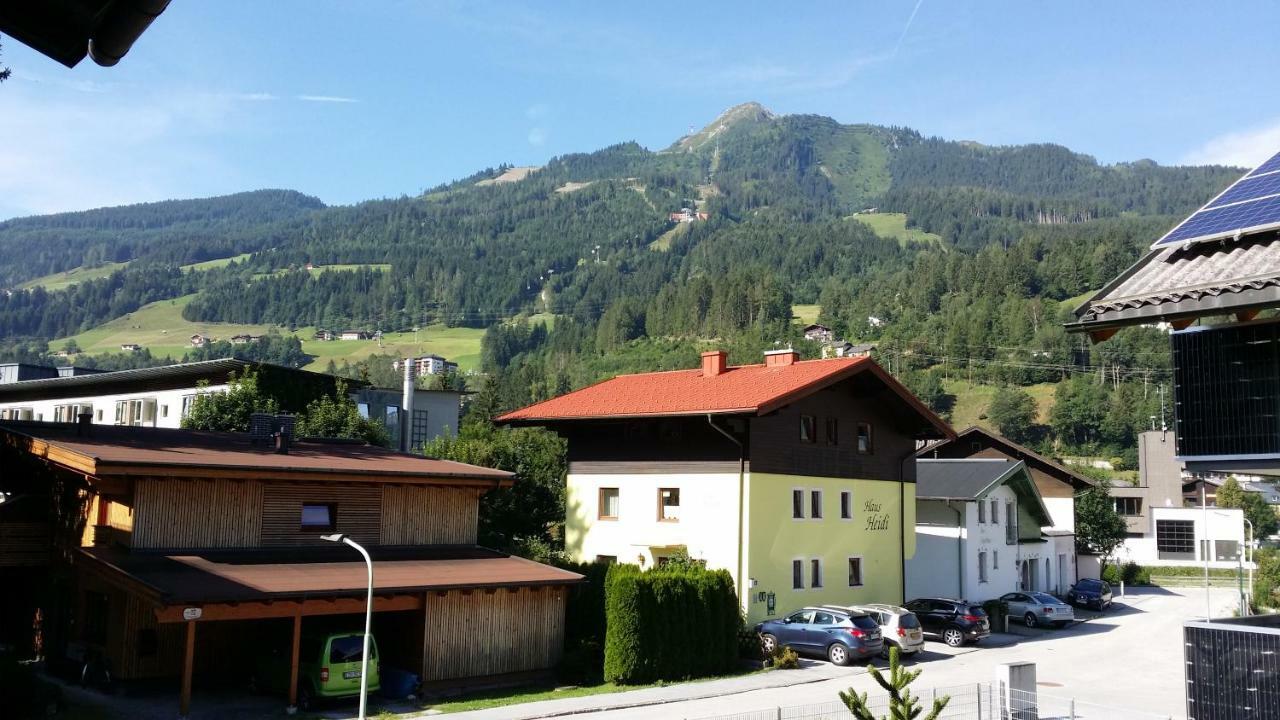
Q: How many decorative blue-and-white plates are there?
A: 0